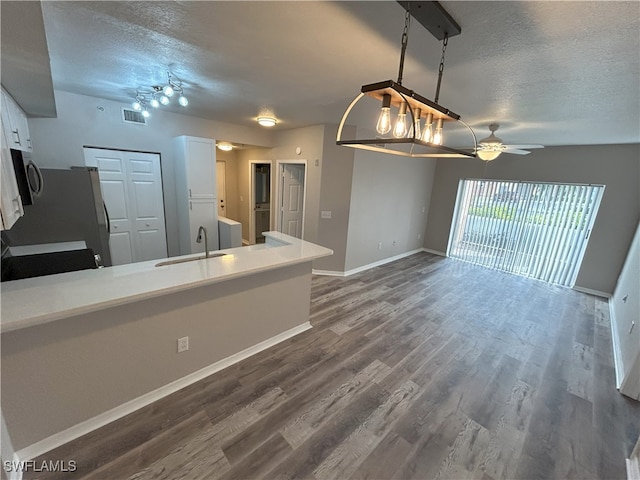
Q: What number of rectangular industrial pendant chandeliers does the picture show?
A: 1